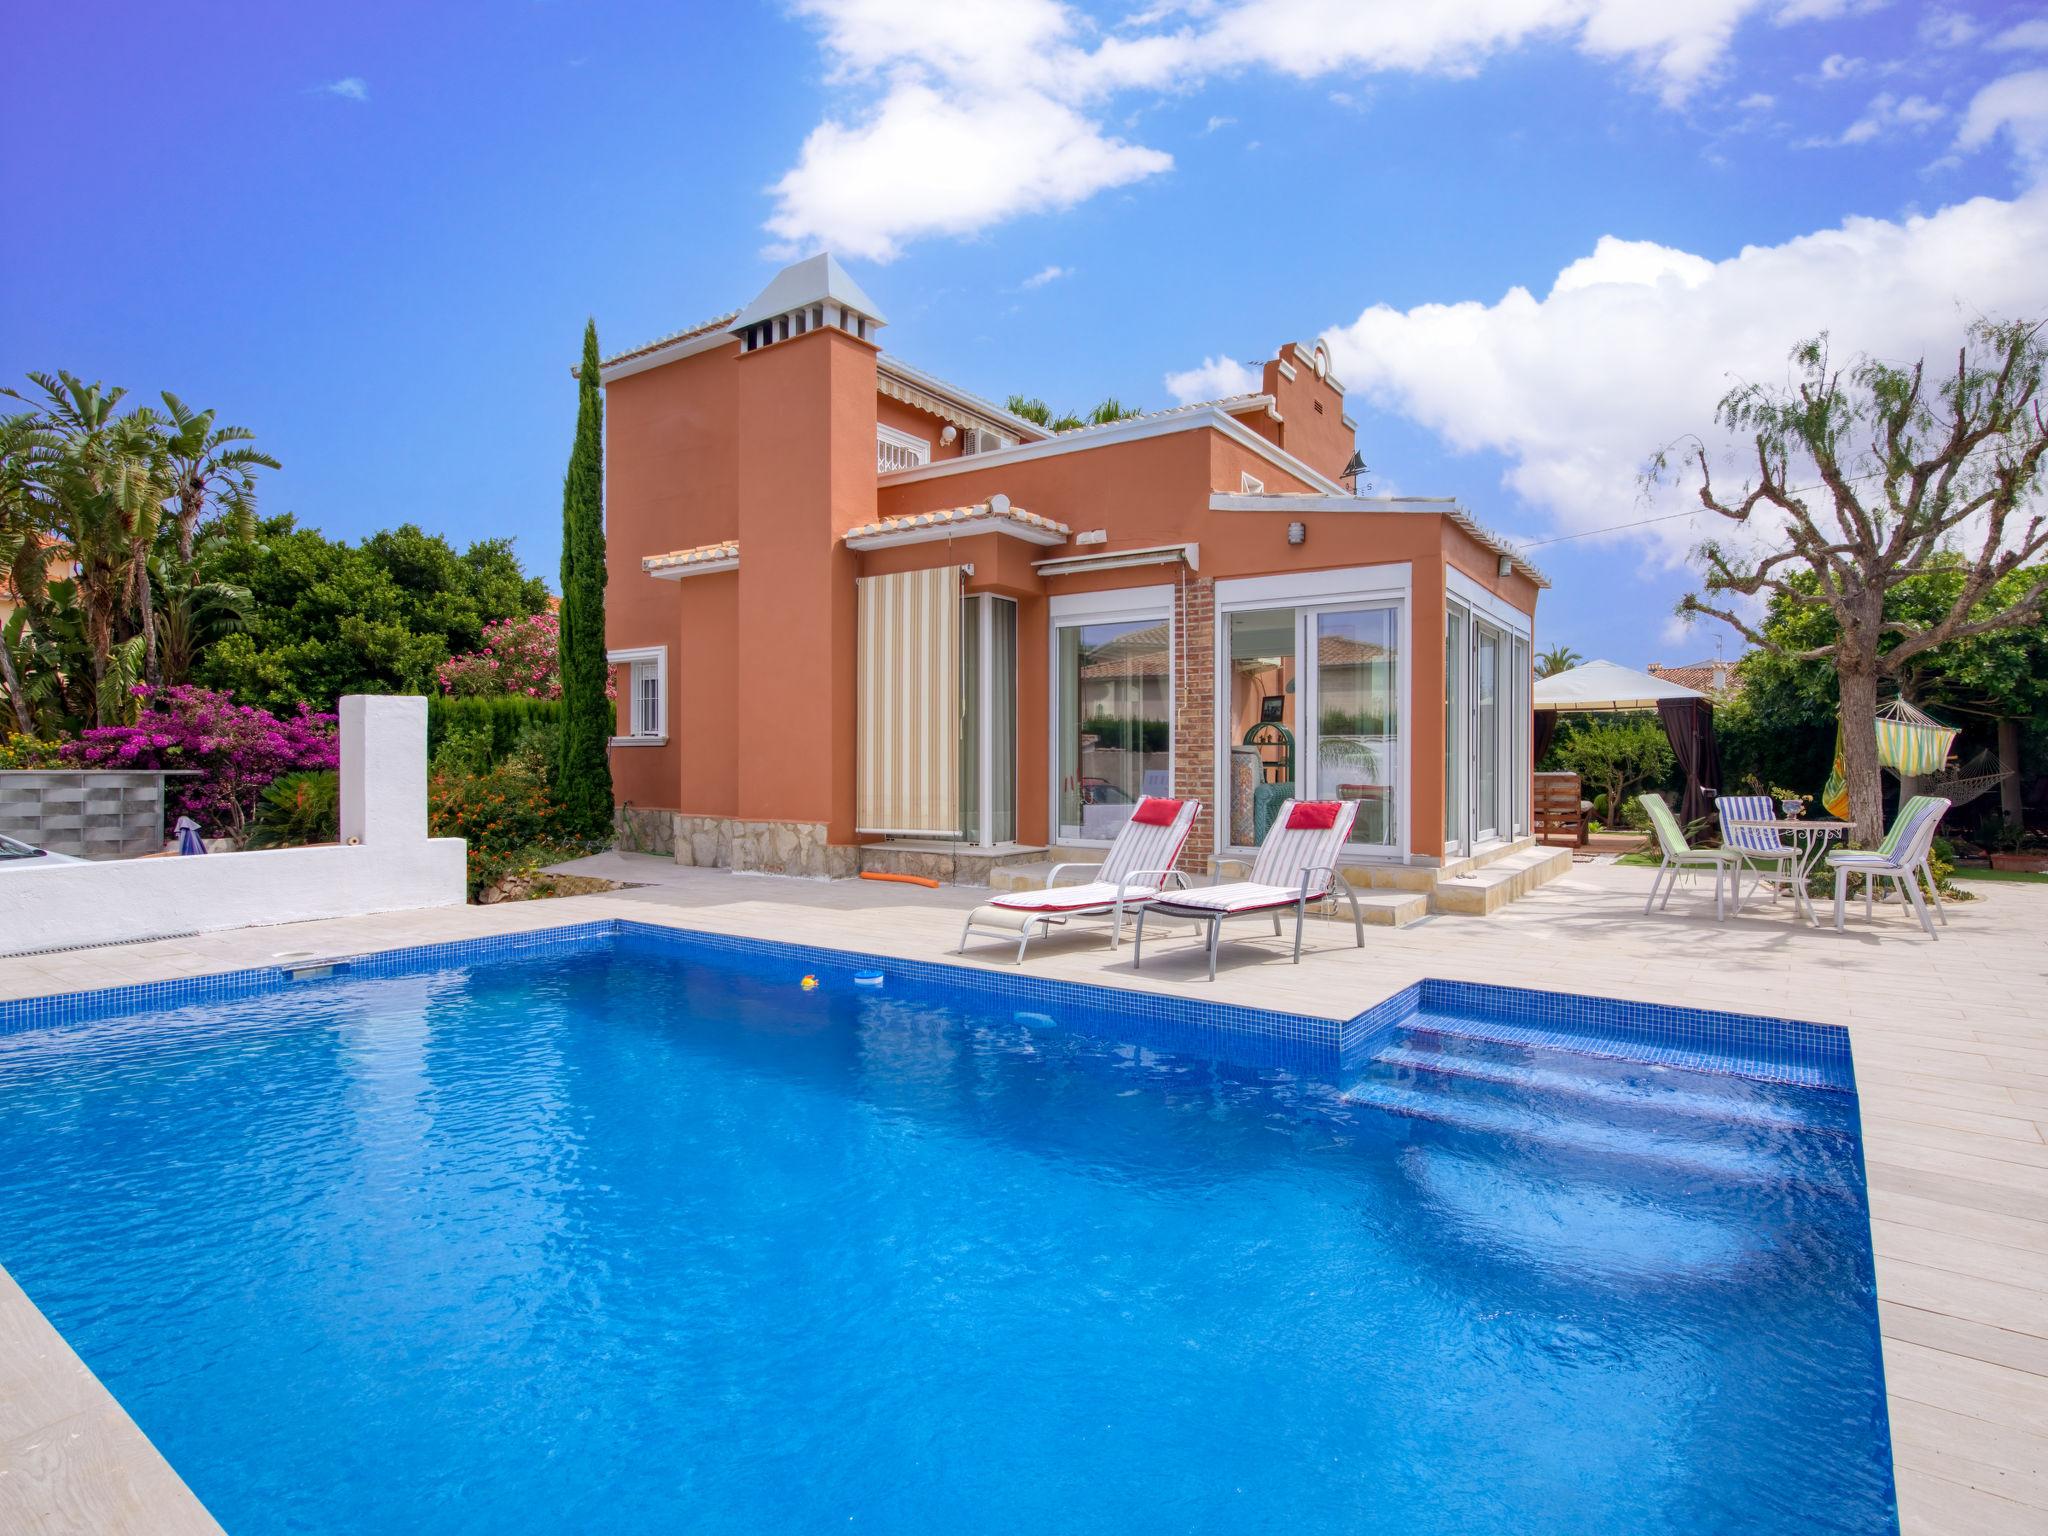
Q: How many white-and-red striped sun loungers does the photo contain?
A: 2